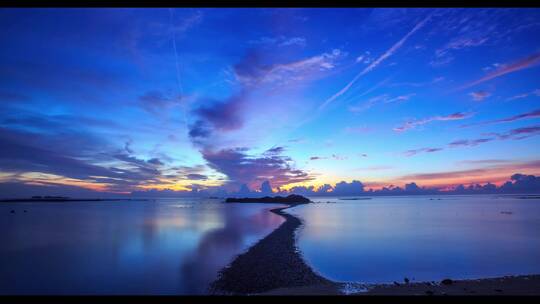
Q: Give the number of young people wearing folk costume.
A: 0